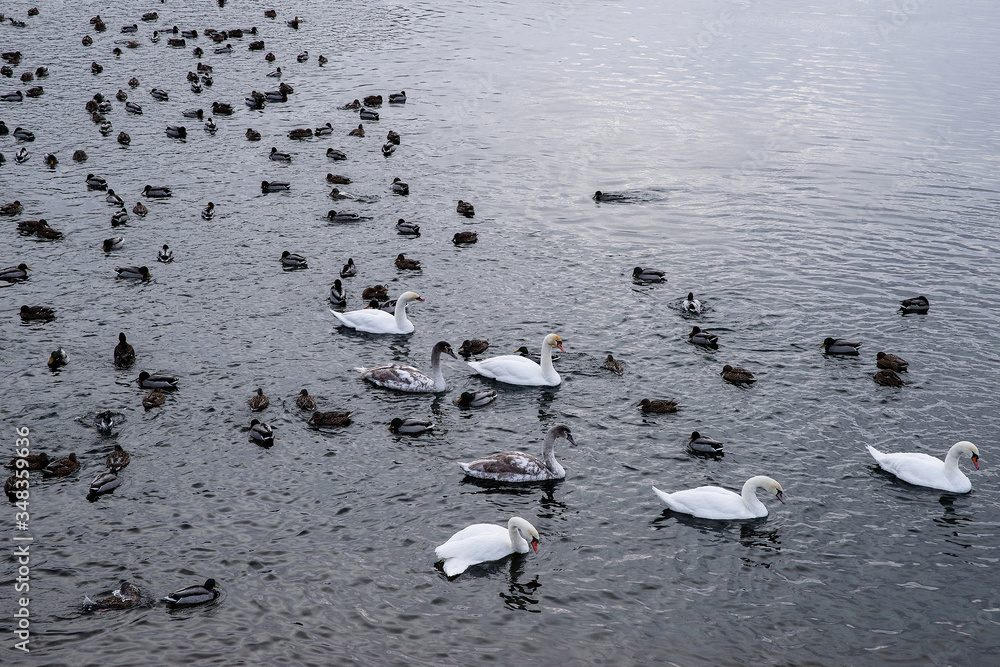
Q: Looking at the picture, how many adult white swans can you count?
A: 5